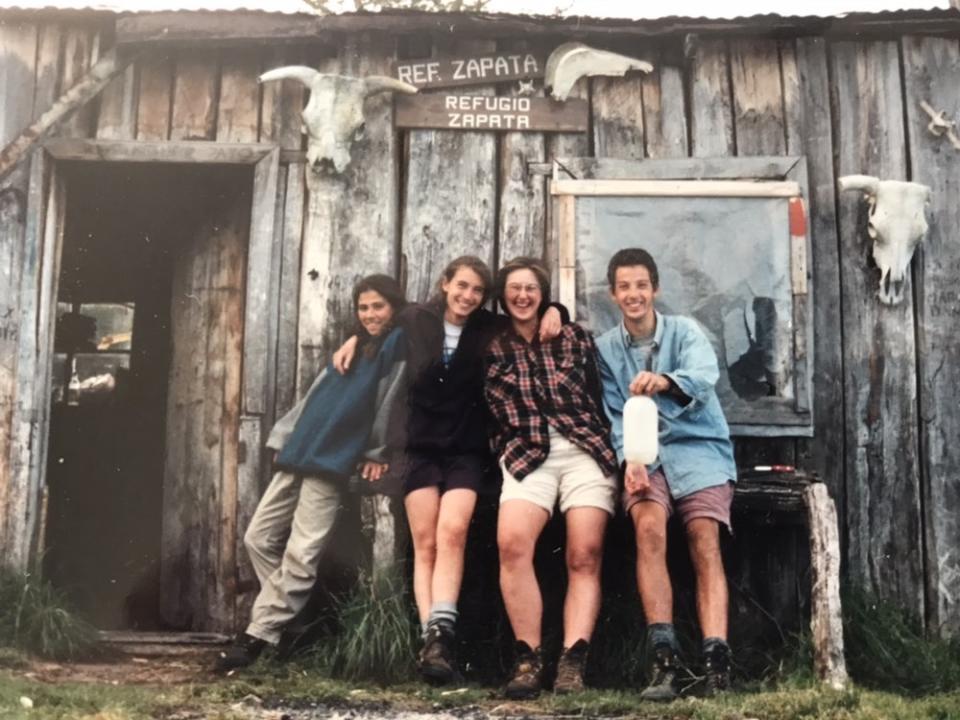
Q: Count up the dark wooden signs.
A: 2